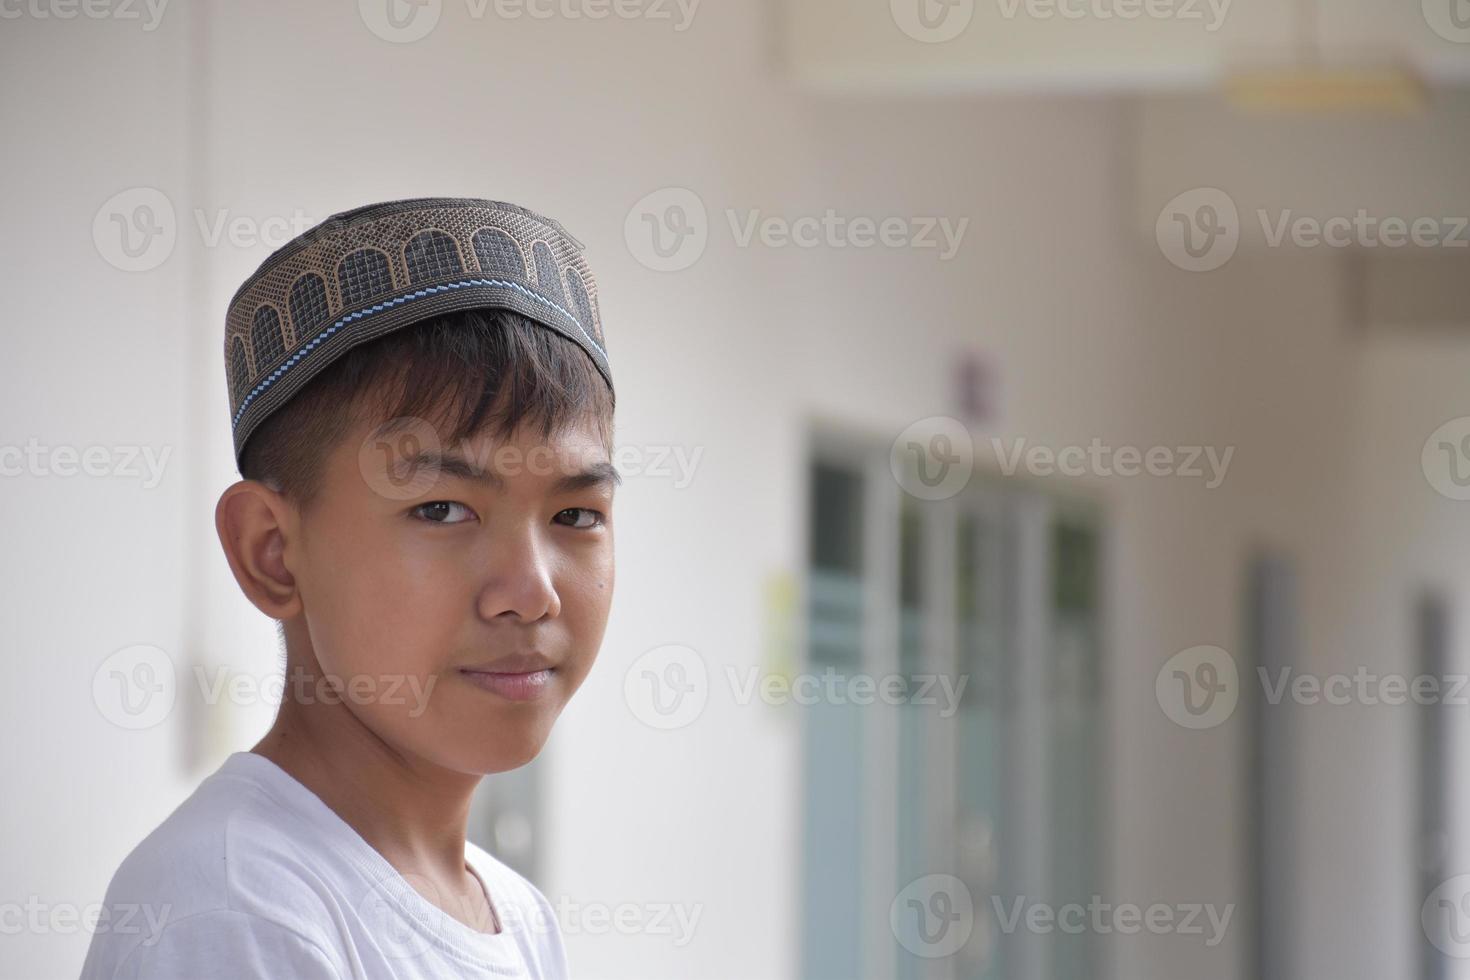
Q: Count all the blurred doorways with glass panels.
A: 1